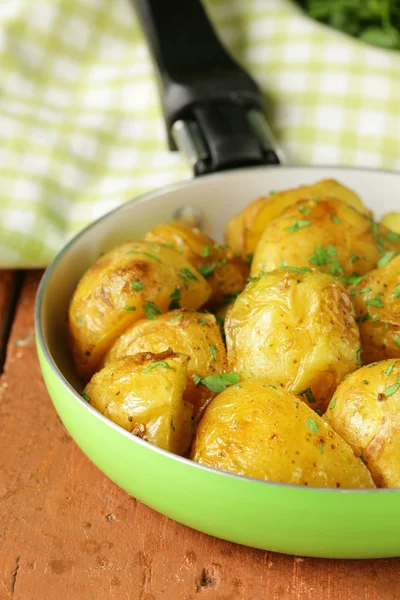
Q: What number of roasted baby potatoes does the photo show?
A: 11